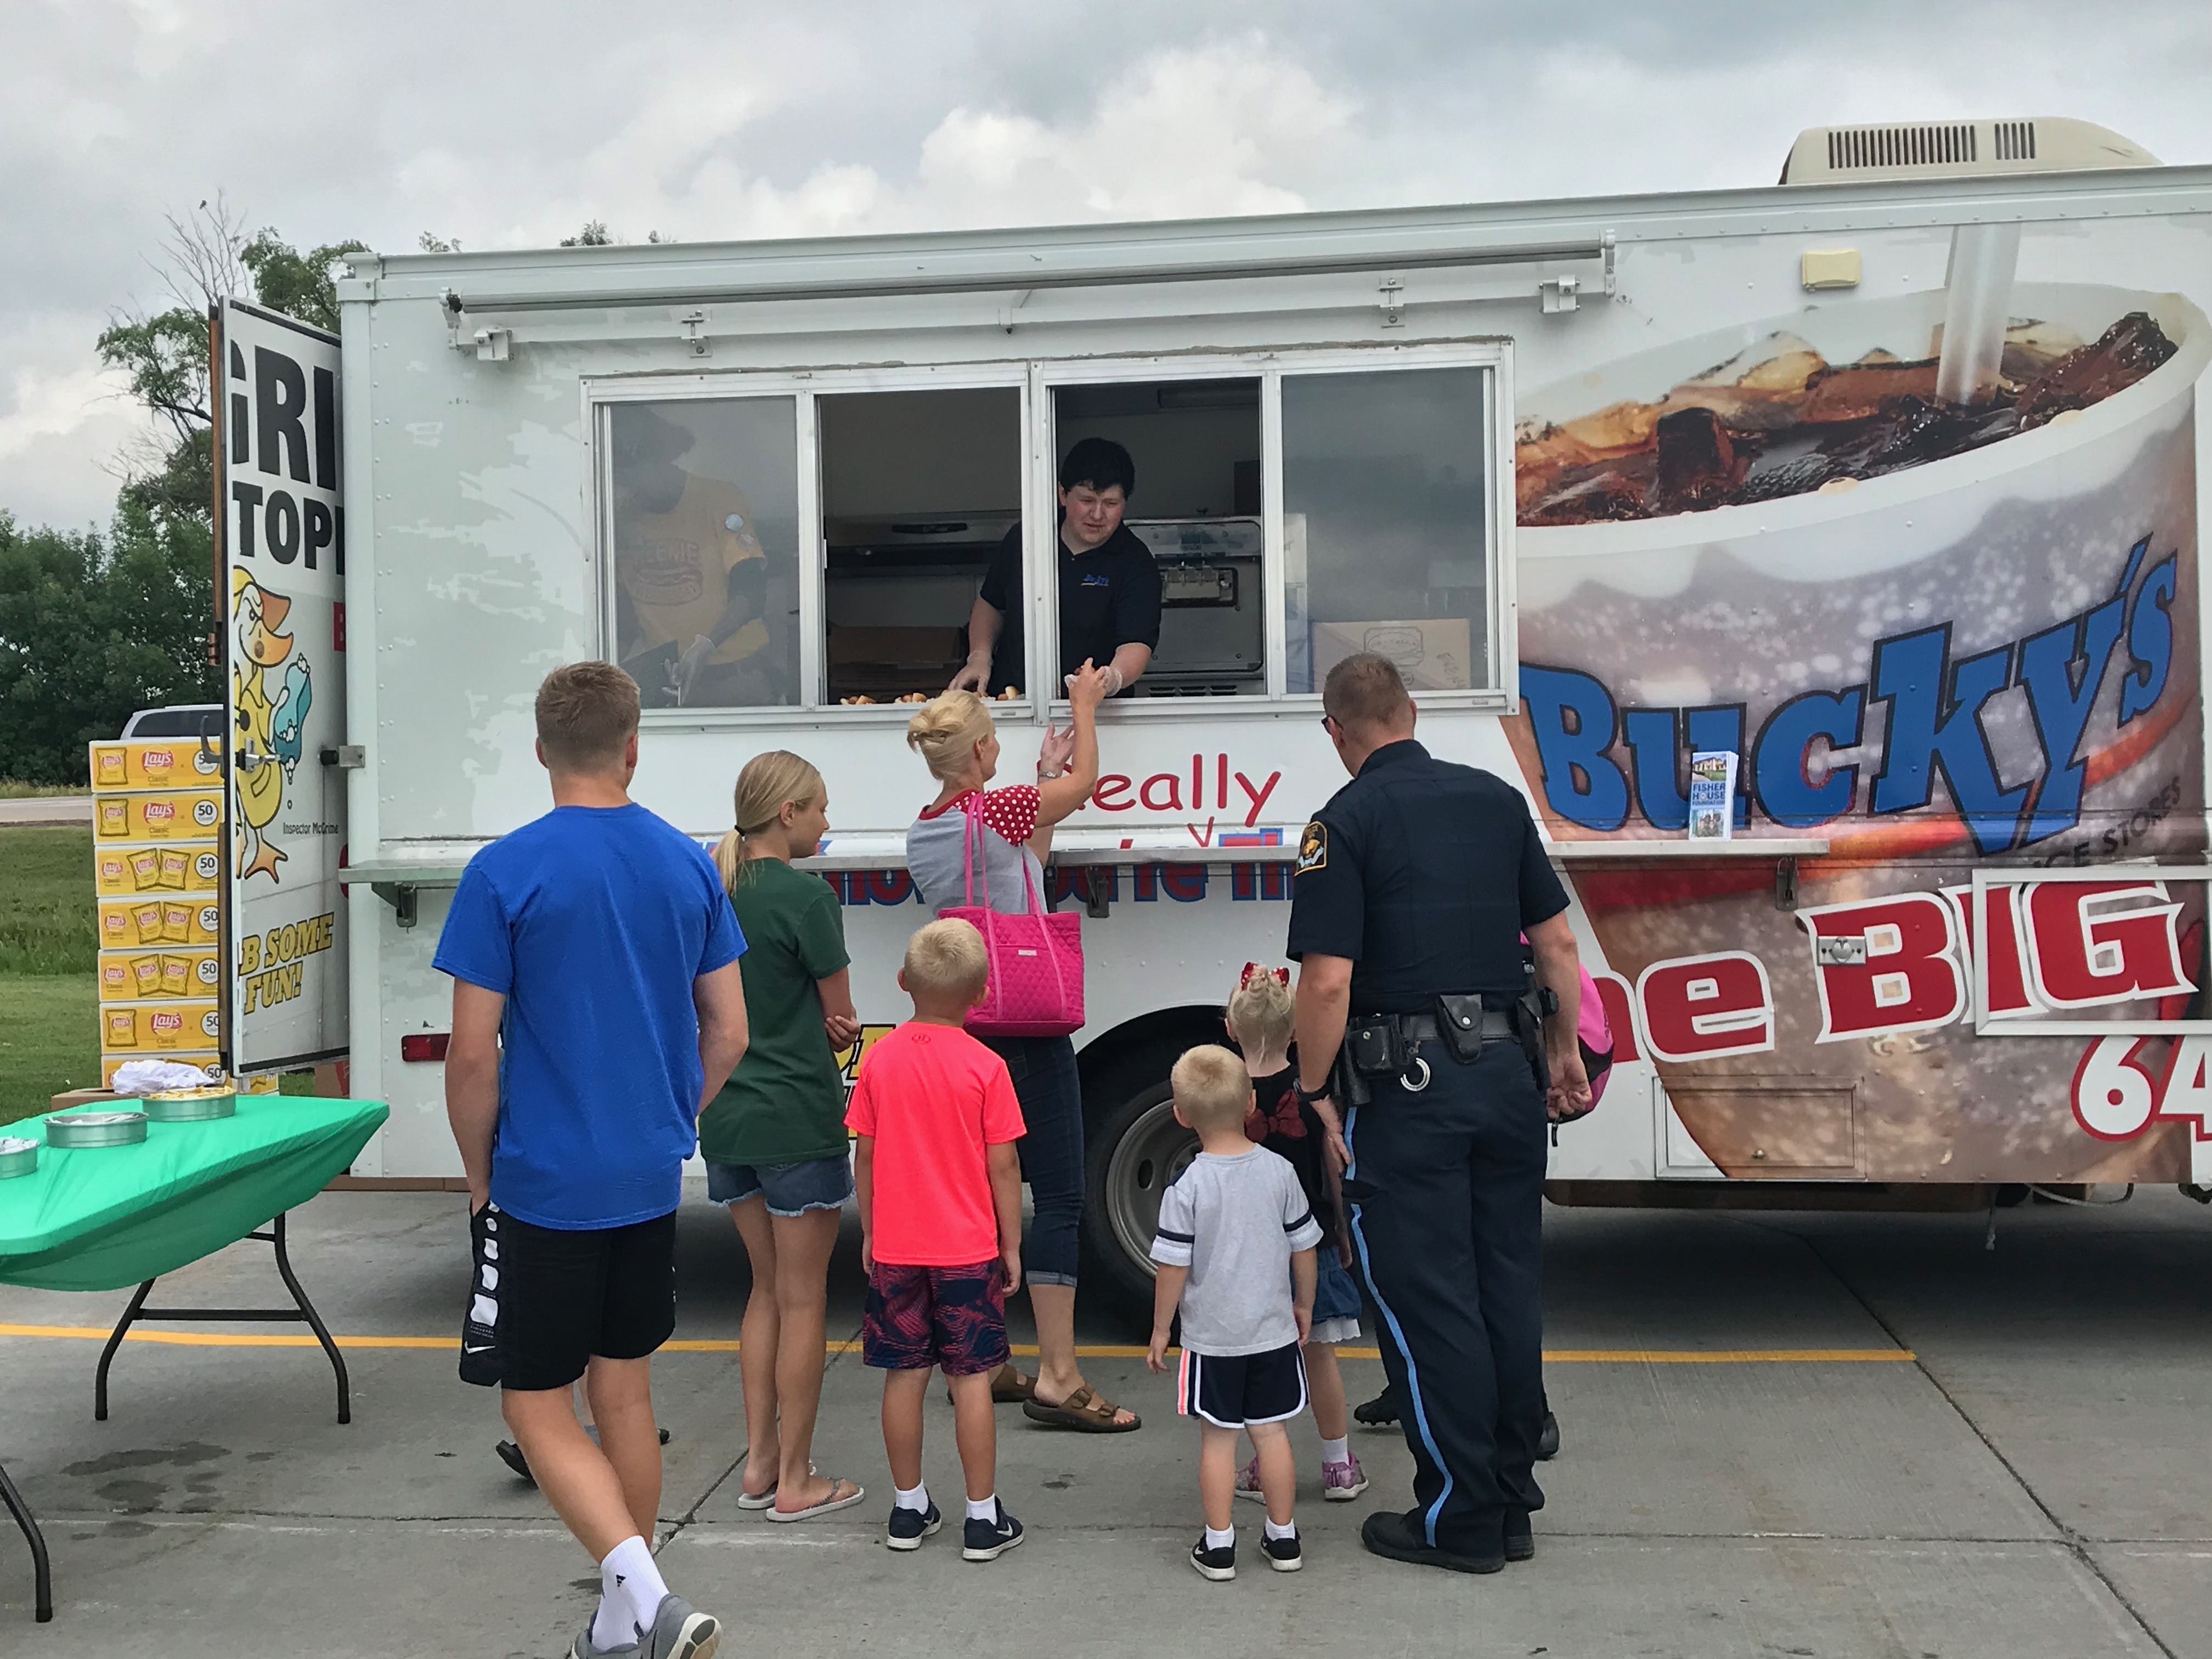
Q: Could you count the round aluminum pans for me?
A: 3